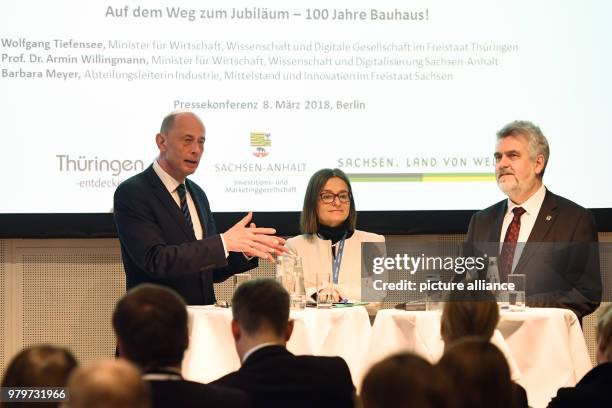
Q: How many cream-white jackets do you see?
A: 1